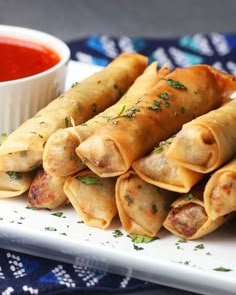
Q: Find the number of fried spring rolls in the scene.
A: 11